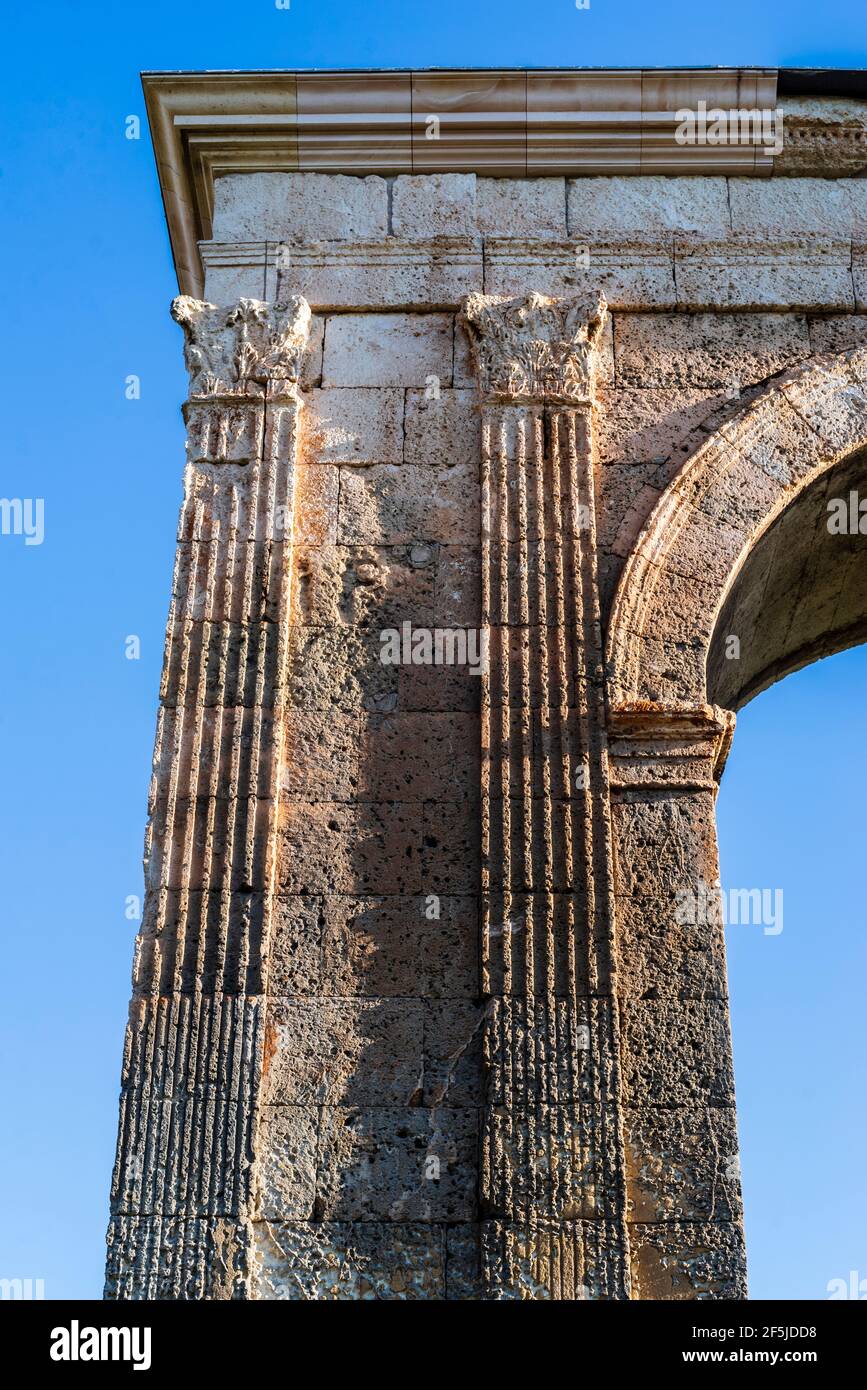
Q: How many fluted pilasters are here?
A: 2